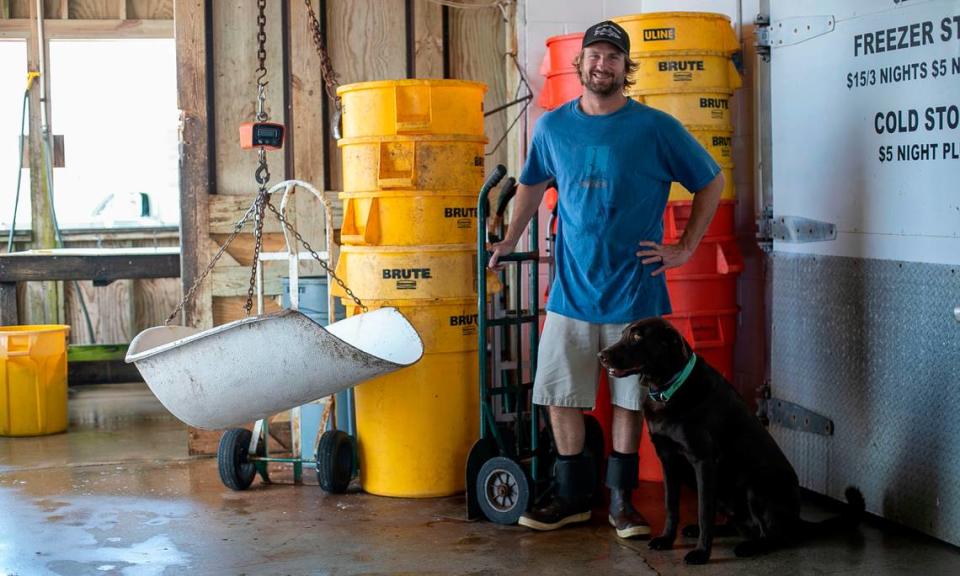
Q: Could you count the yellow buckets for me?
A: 11